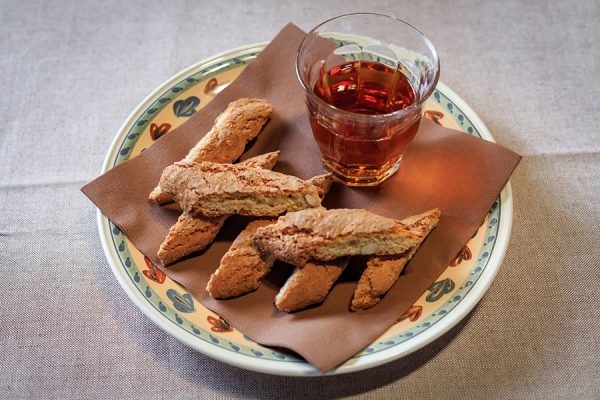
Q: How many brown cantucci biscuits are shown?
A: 7